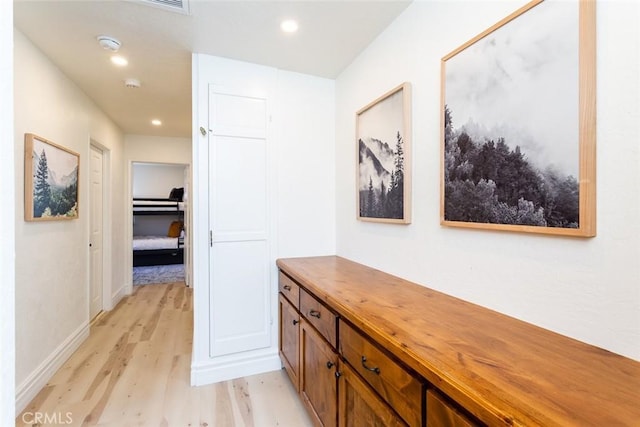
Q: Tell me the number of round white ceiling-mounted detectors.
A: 2